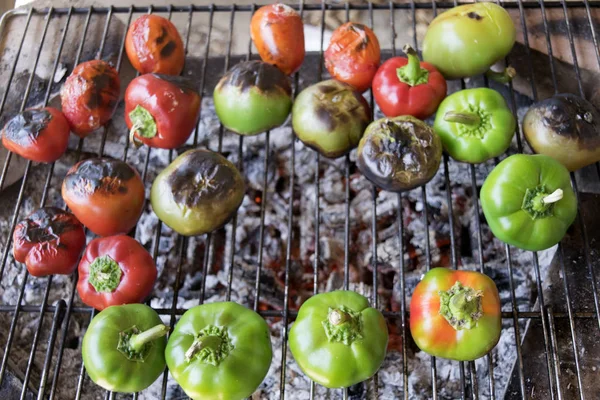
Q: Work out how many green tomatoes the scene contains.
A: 6